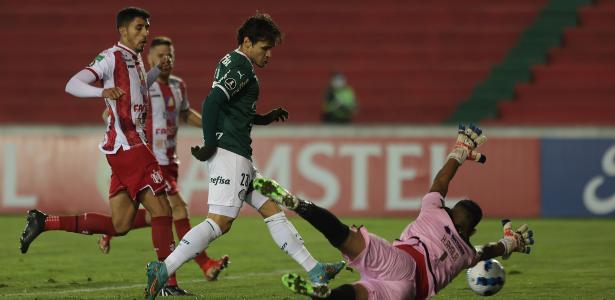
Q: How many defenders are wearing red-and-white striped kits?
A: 2